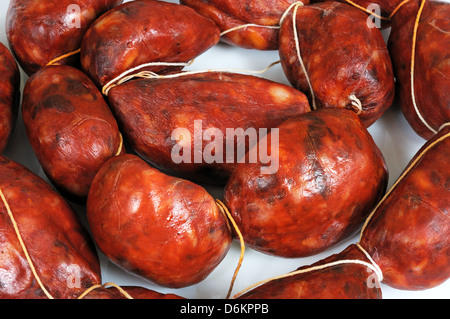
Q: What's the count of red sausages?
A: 15